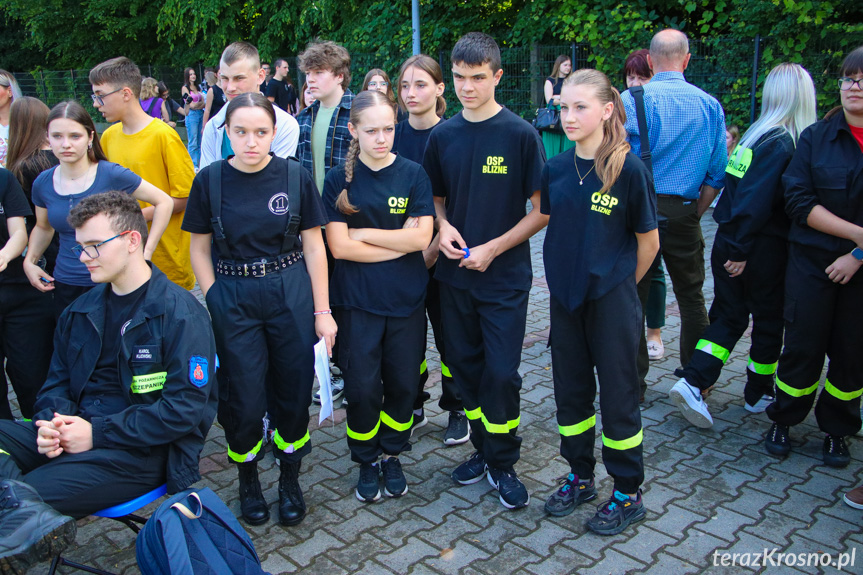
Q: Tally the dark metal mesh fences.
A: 1